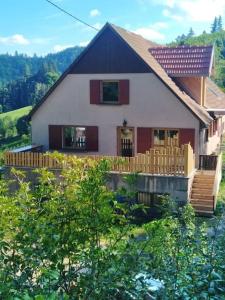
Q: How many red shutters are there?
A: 6